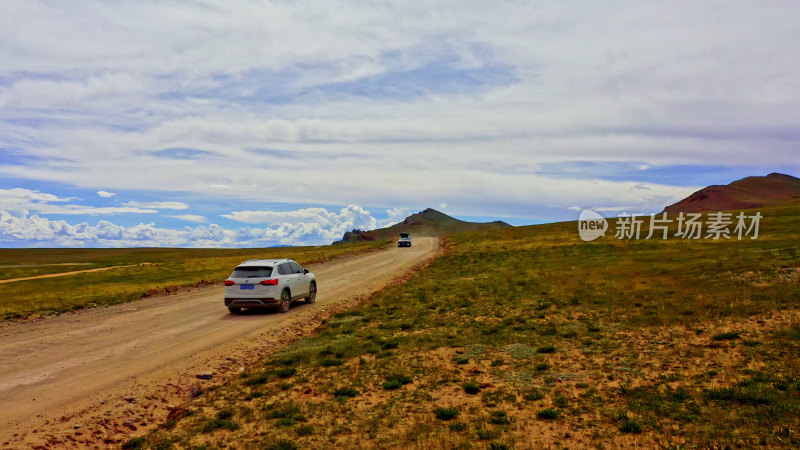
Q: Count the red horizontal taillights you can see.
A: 2